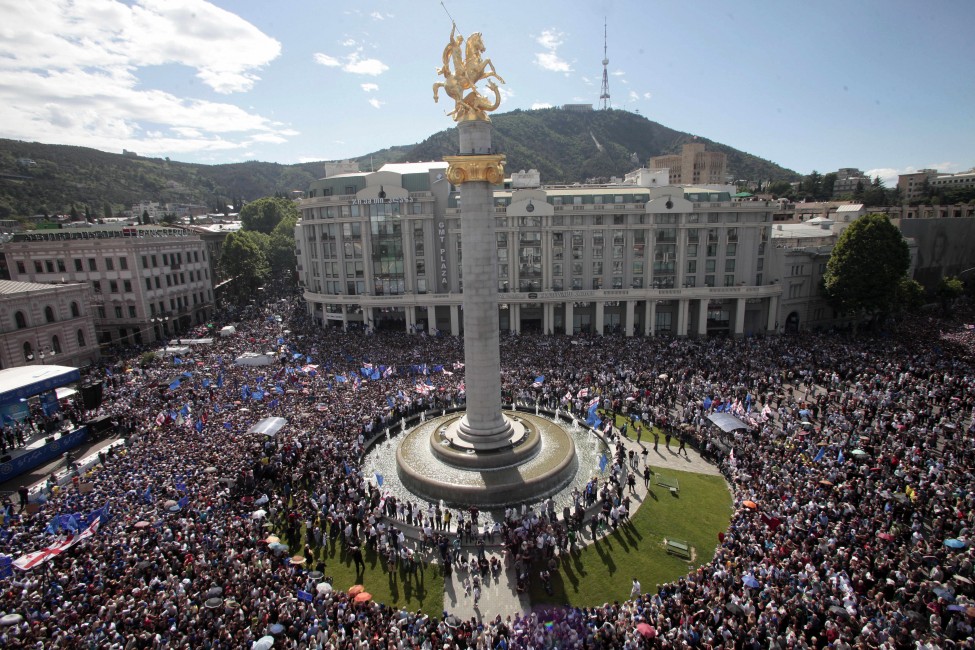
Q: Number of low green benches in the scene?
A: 2